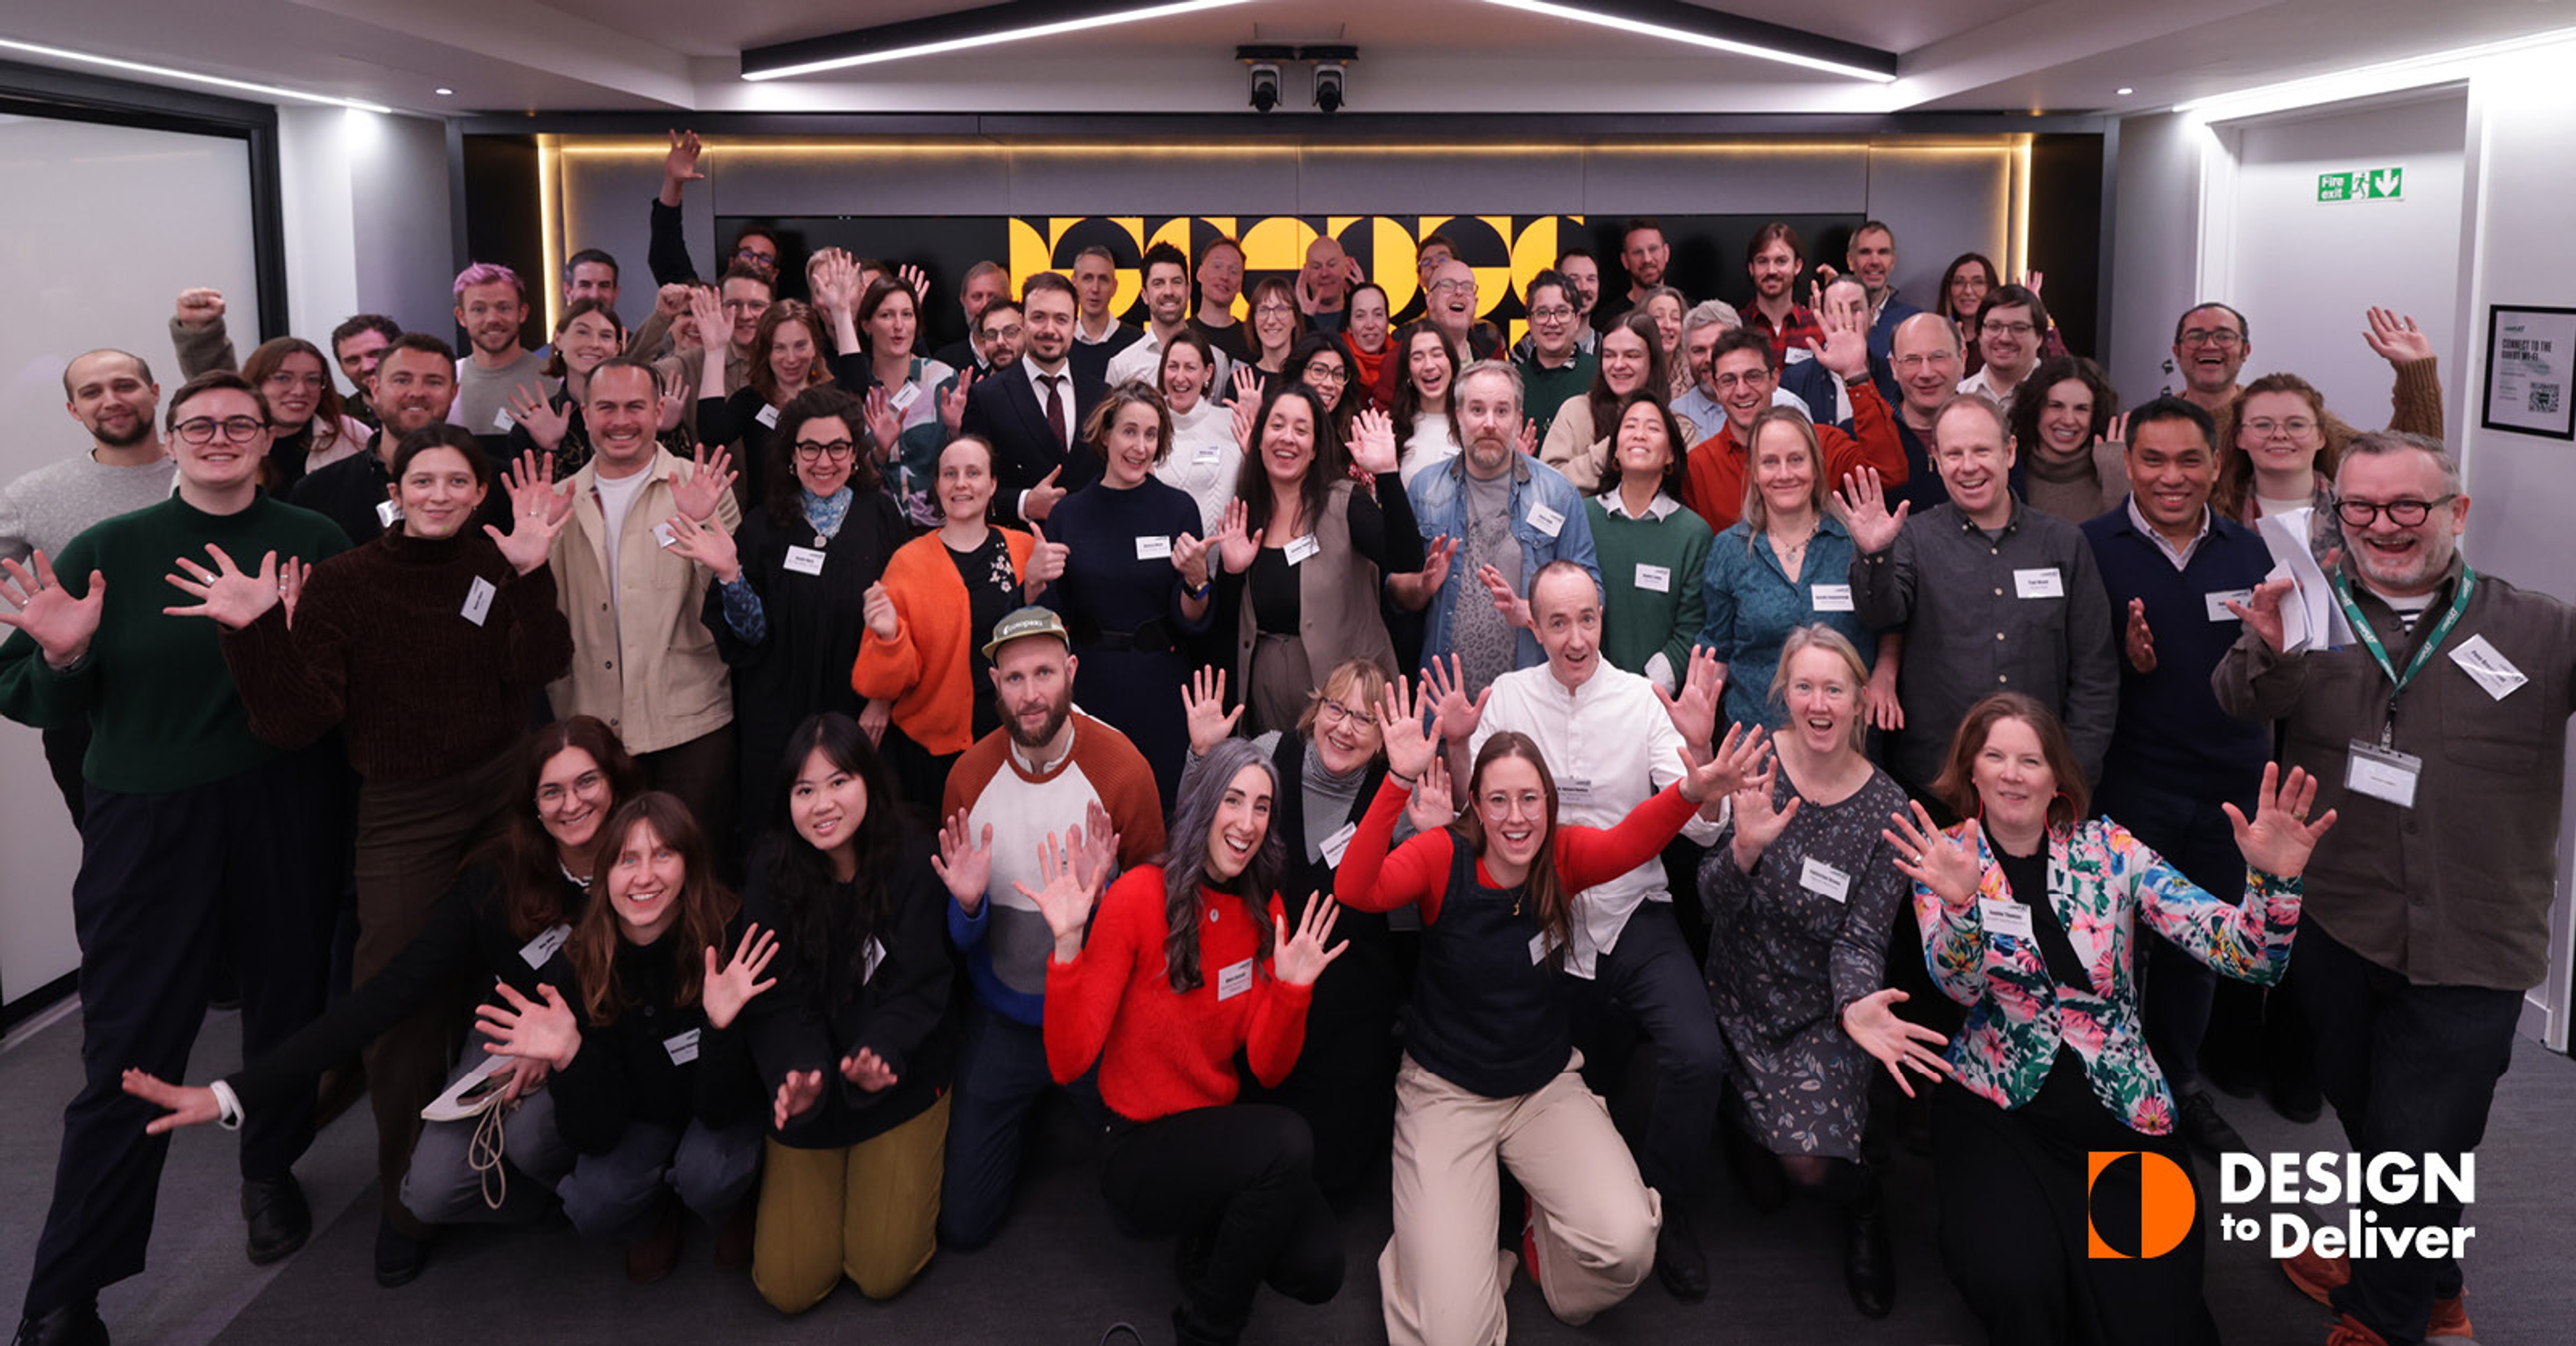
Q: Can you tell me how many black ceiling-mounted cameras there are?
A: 2